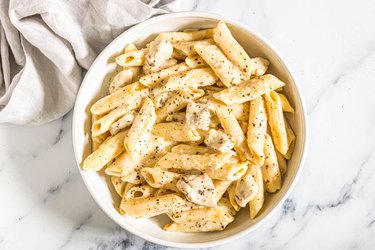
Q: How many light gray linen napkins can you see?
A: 1